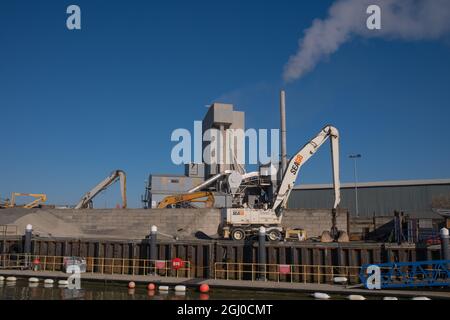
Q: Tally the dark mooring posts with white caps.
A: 4